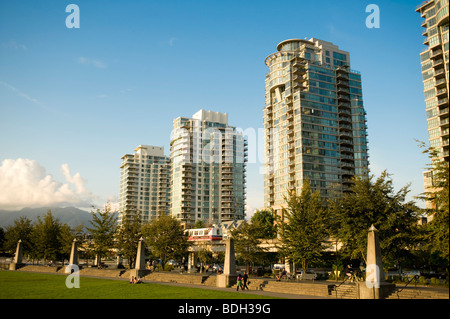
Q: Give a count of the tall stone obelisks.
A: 5